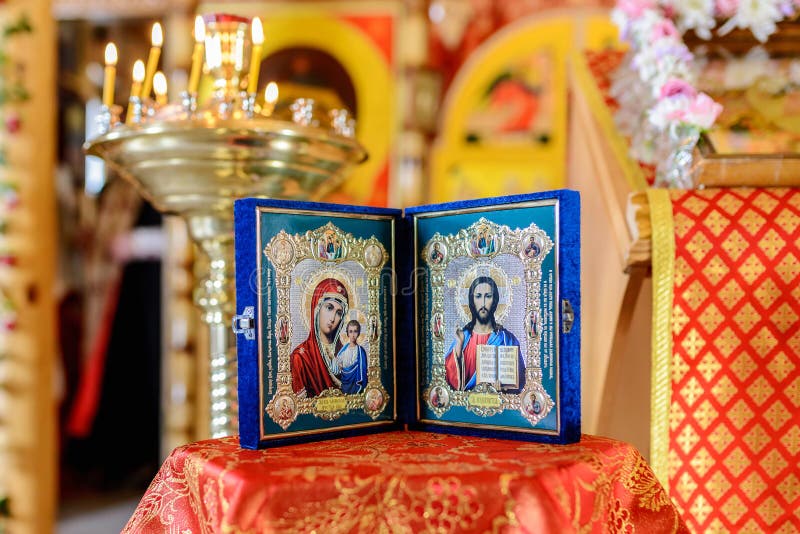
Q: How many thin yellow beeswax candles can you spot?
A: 7